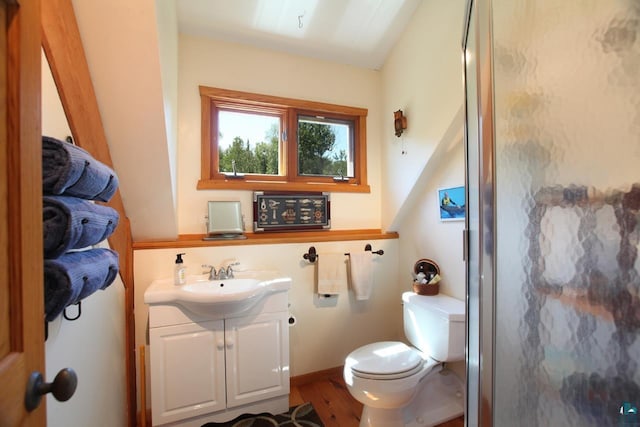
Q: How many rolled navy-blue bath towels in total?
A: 3